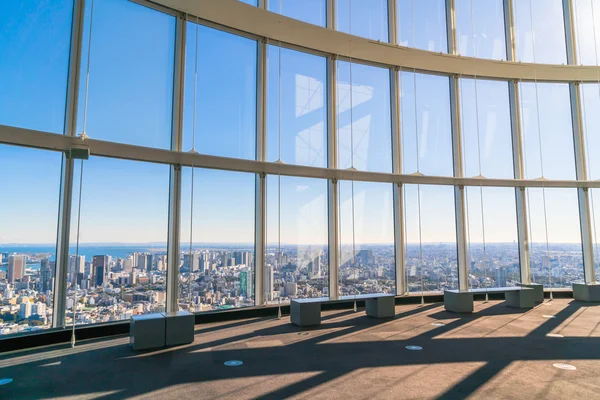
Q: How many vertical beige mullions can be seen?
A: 8